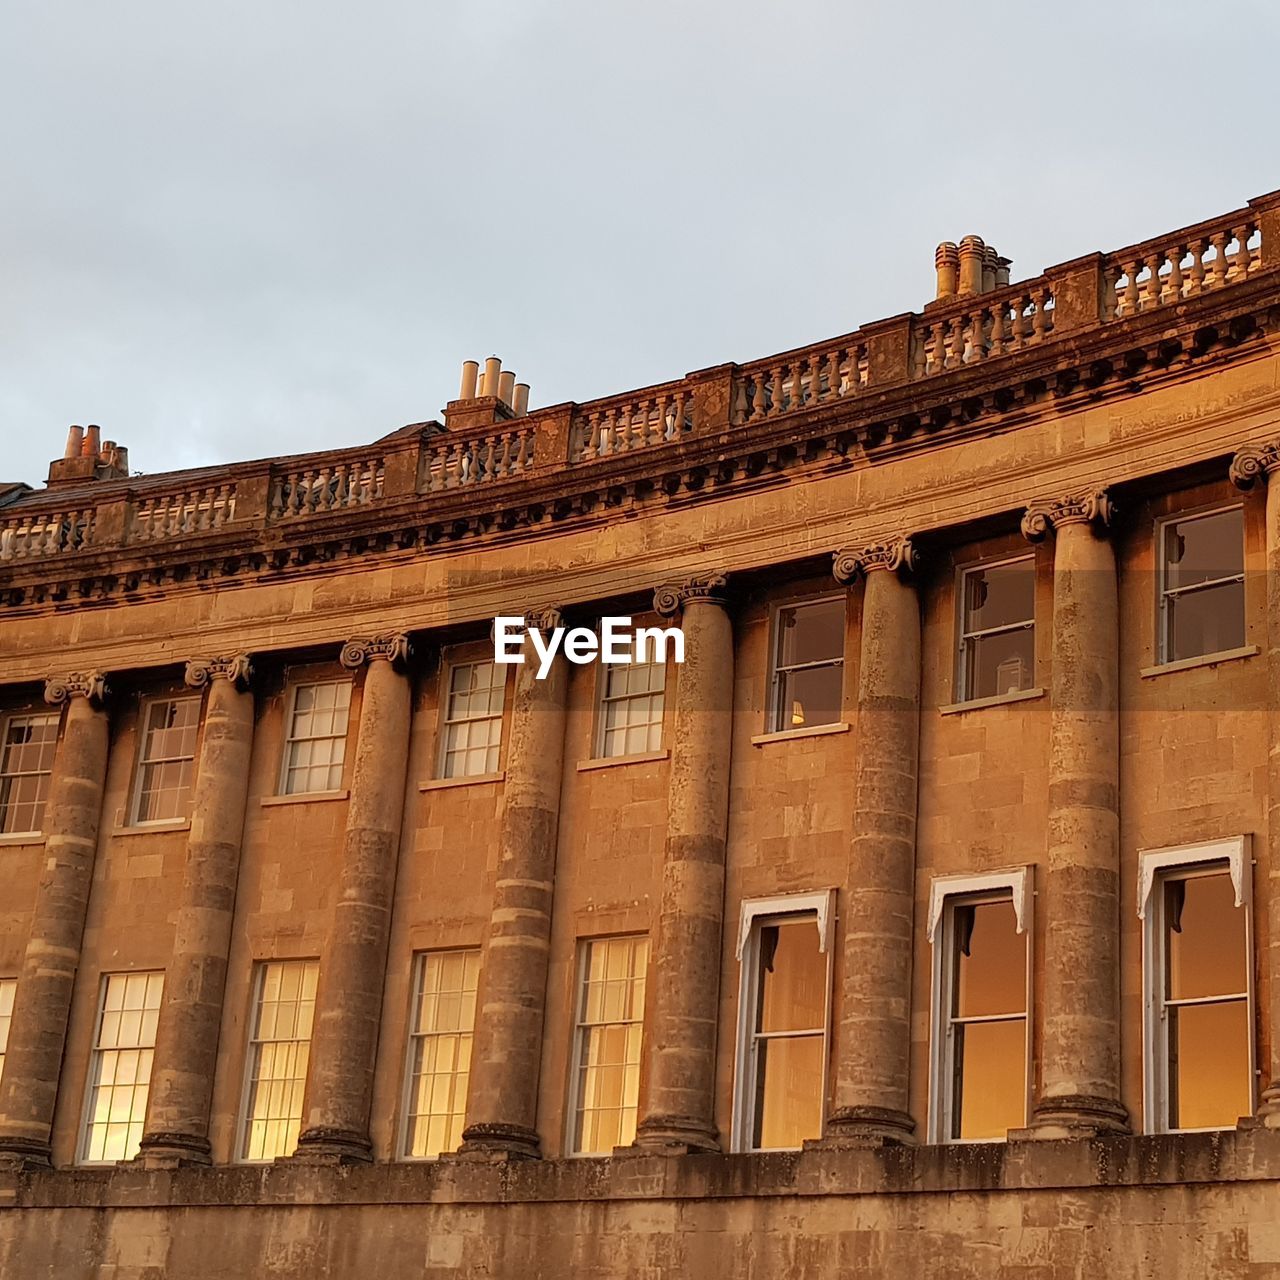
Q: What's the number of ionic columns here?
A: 8